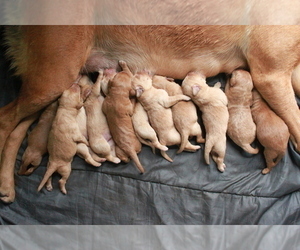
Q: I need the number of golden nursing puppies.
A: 11